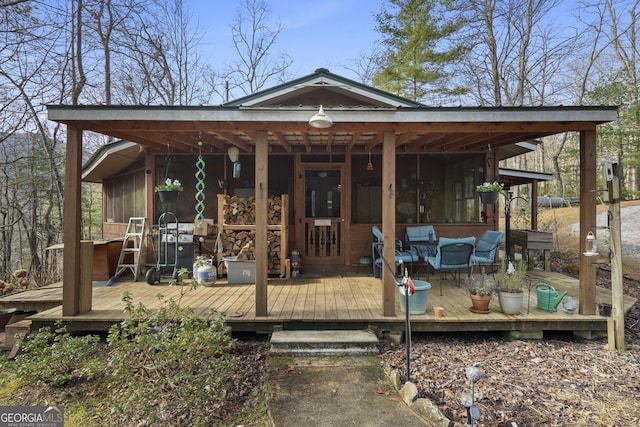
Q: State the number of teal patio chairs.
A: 4